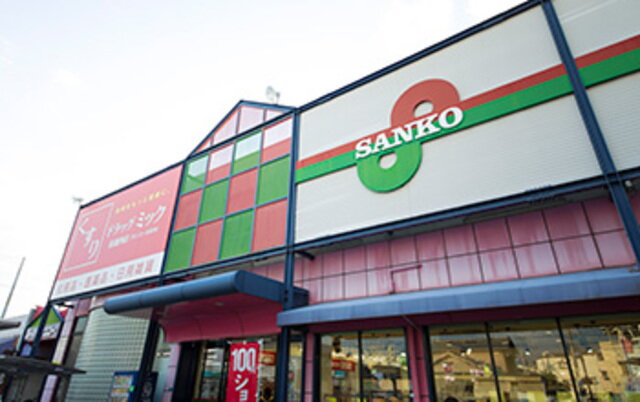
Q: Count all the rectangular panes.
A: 12